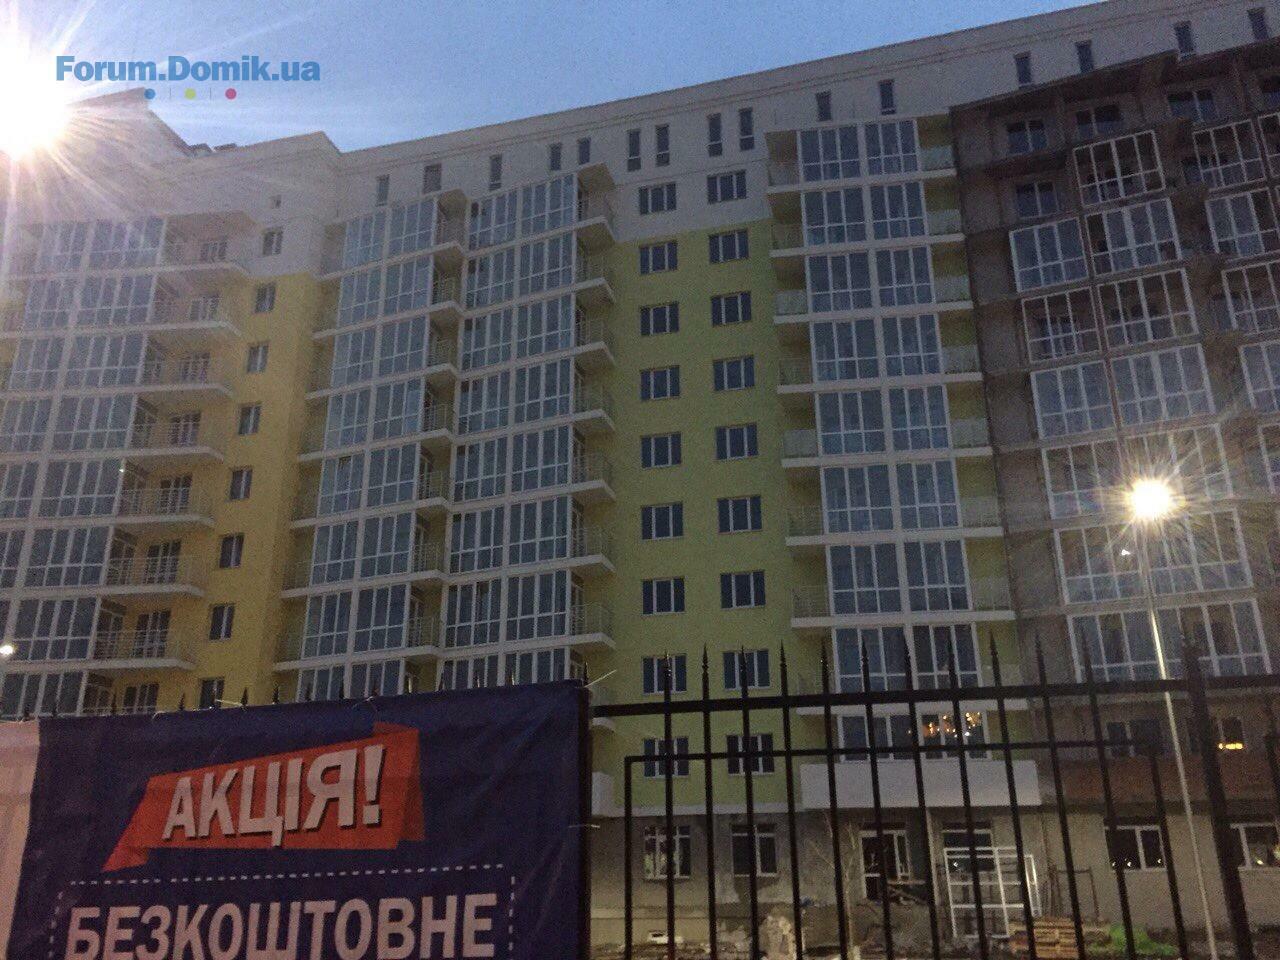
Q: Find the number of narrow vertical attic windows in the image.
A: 15